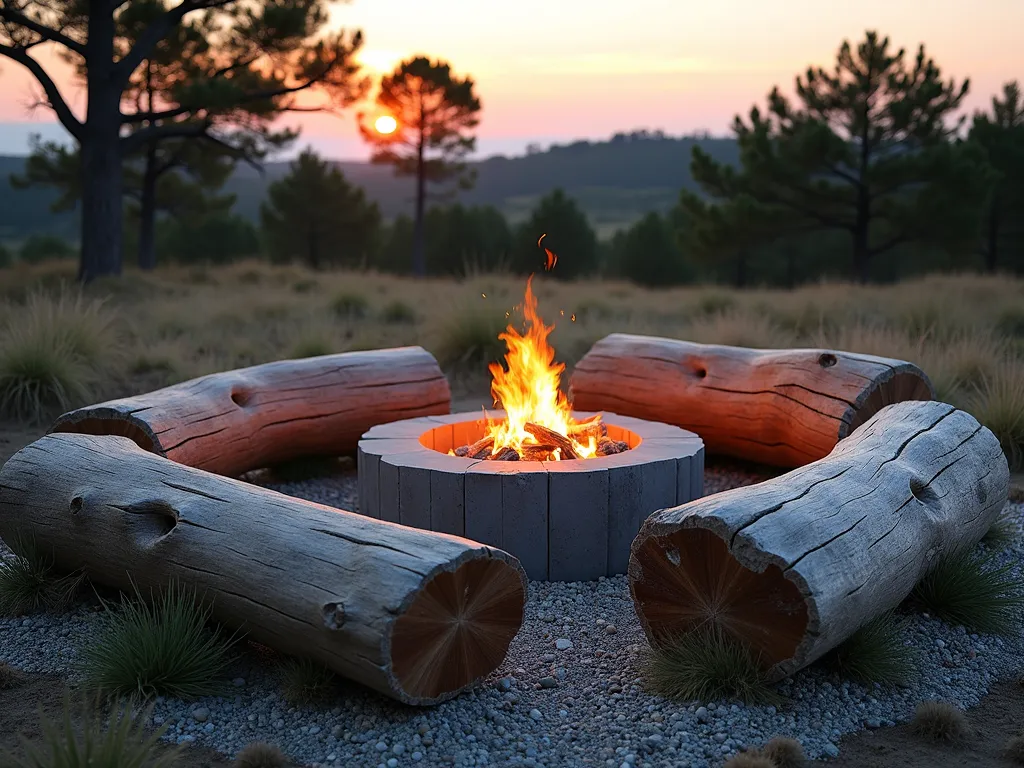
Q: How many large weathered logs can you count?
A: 4